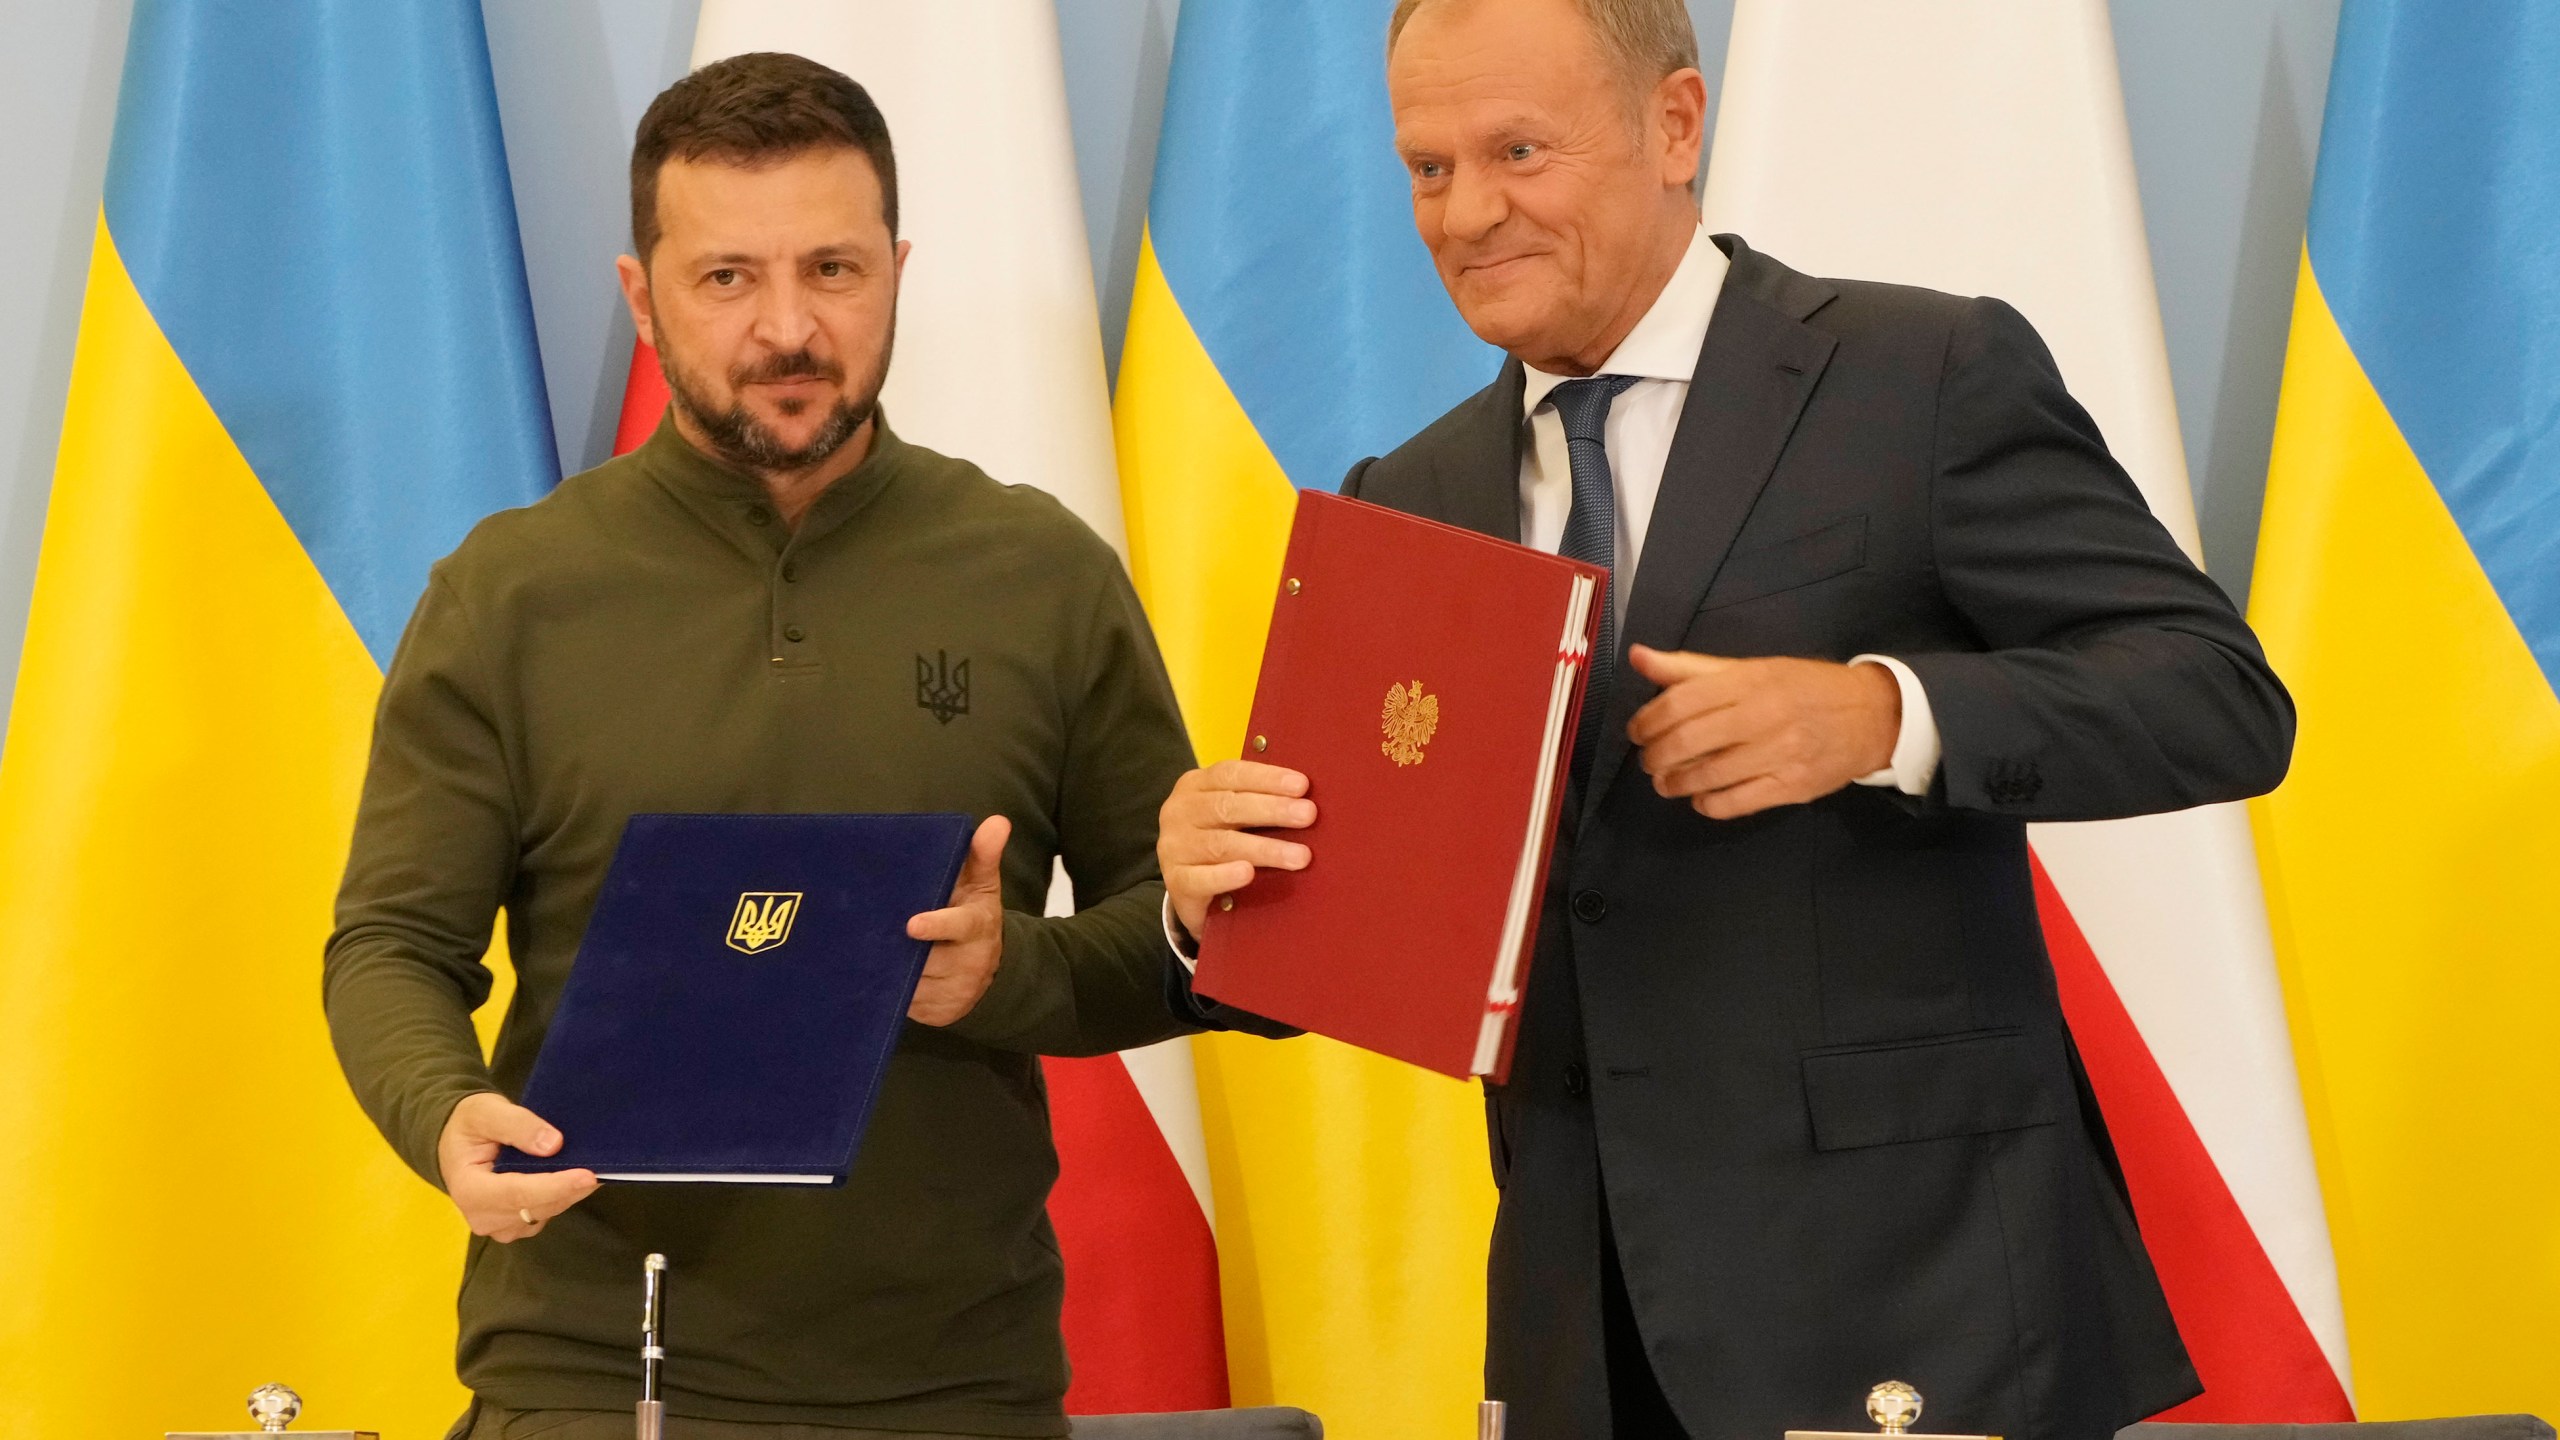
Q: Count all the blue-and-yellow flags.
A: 3